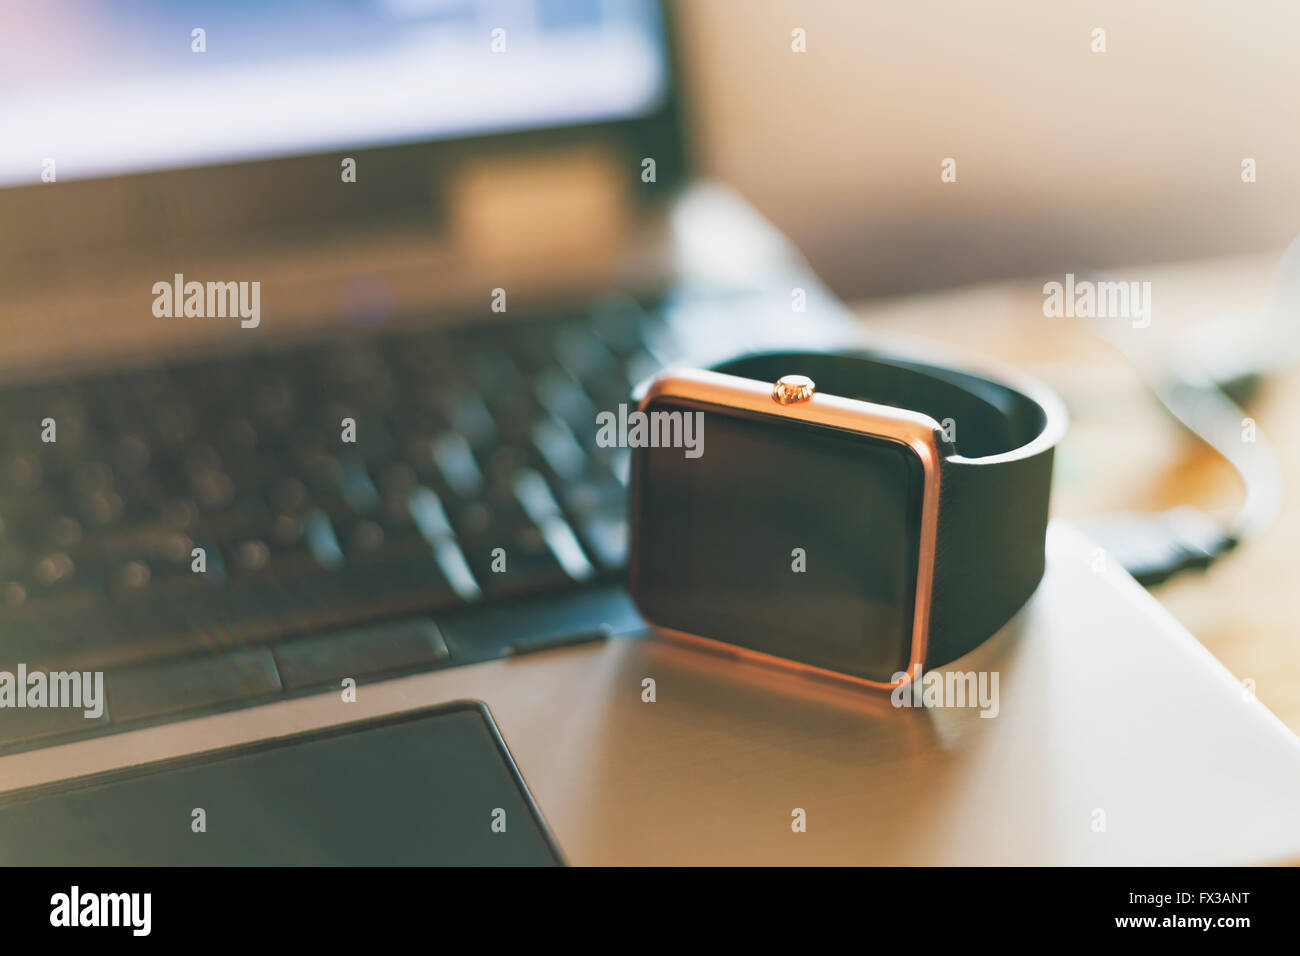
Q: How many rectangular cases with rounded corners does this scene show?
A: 1